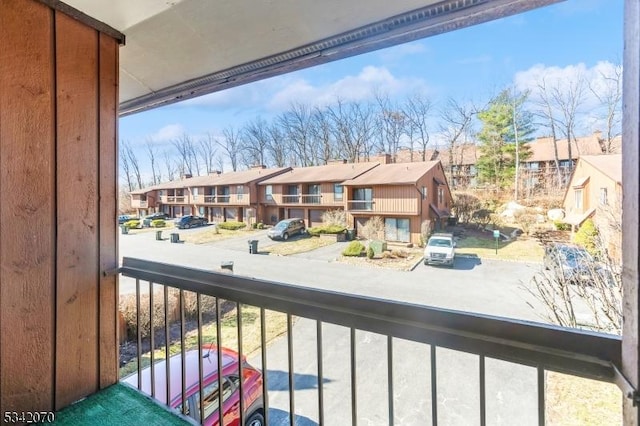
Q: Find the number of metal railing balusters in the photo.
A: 15